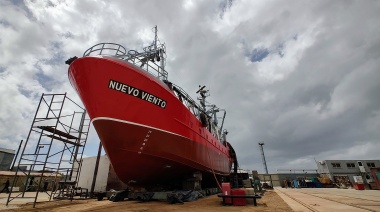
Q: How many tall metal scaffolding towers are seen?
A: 1